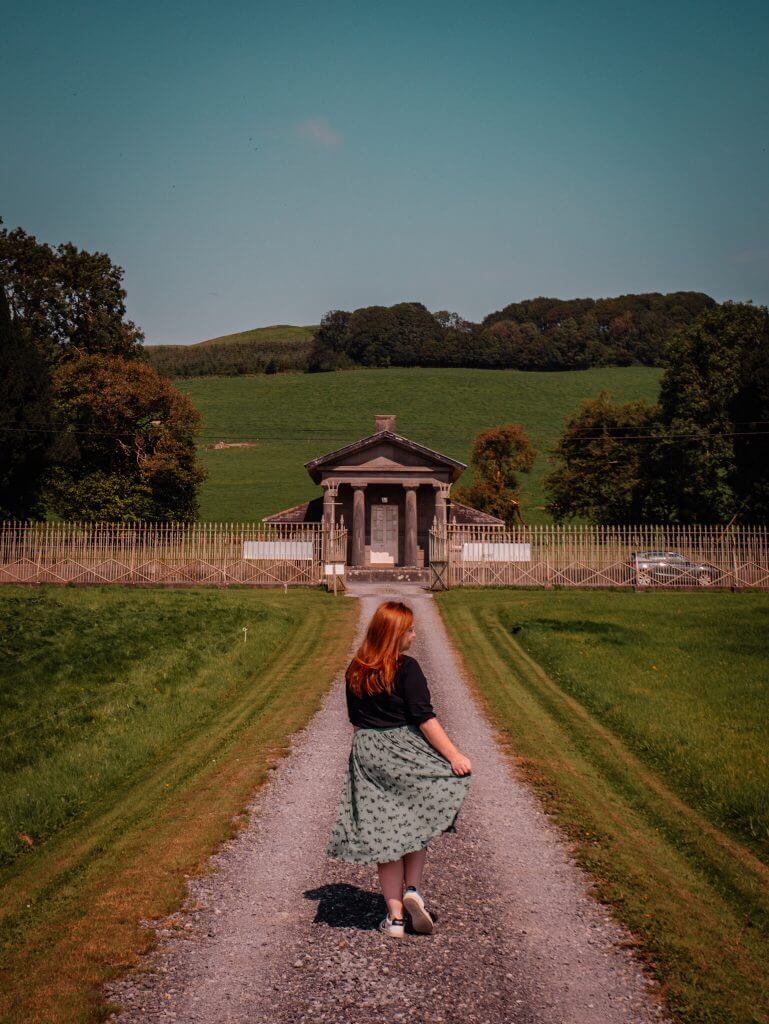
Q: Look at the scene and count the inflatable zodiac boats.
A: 0